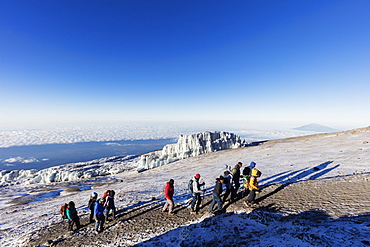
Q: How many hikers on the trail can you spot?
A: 11